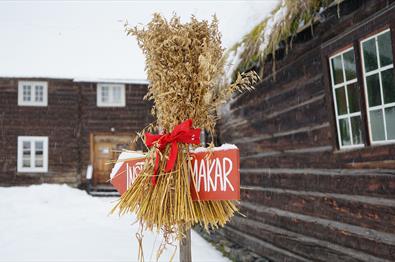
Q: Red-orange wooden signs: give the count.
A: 1